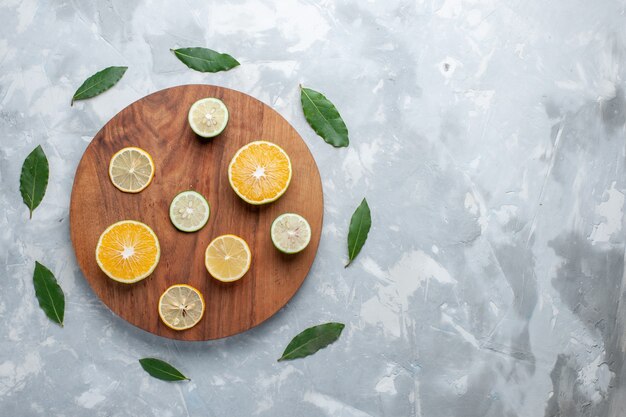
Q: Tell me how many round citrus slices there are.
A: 8